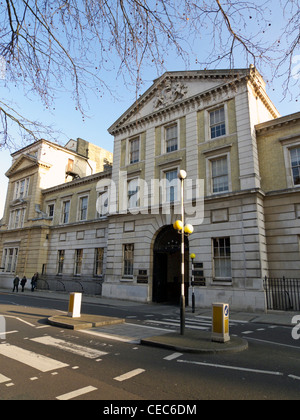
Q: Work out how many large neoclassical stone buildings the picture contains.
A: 1